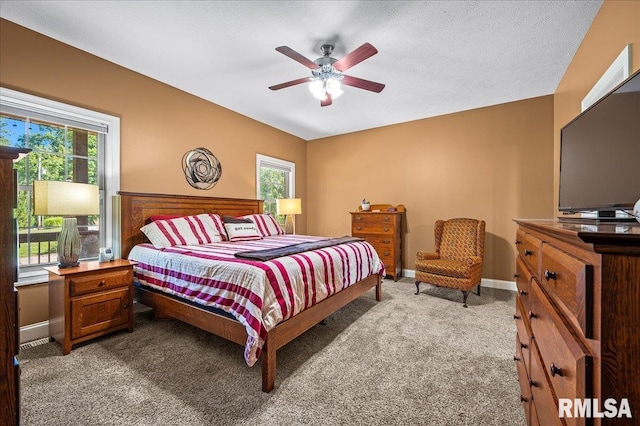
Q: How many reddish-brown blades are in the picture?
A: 5